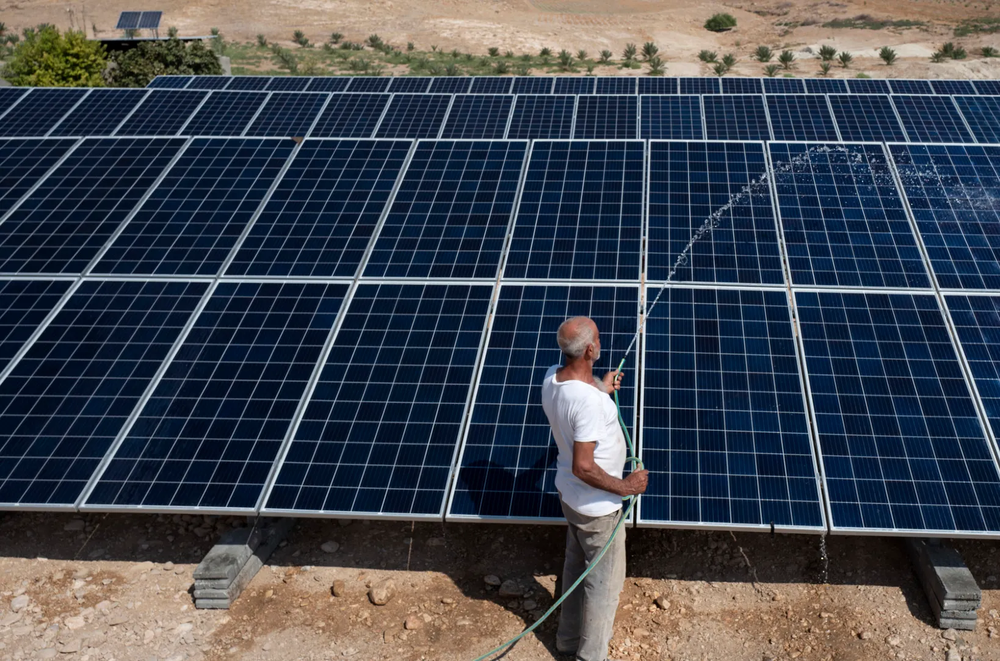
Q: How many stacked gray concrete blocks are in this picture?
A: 8